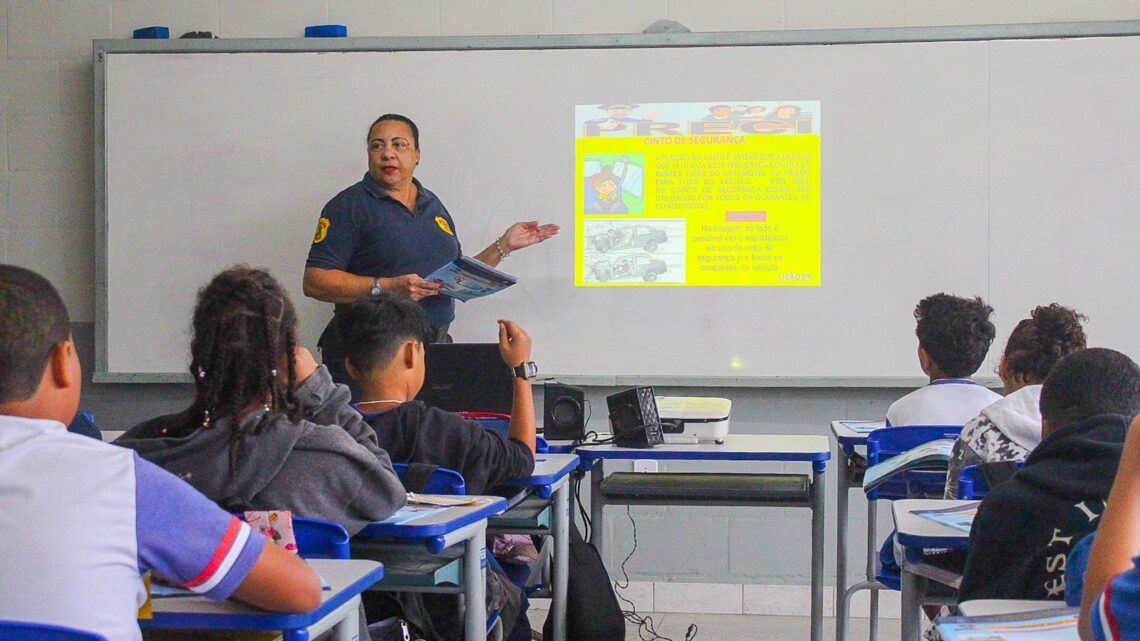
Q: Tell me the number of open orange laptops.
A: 0